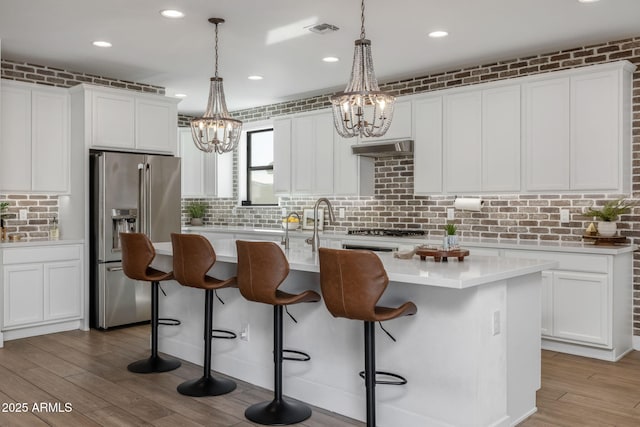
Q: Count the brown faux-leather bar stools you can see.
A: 4